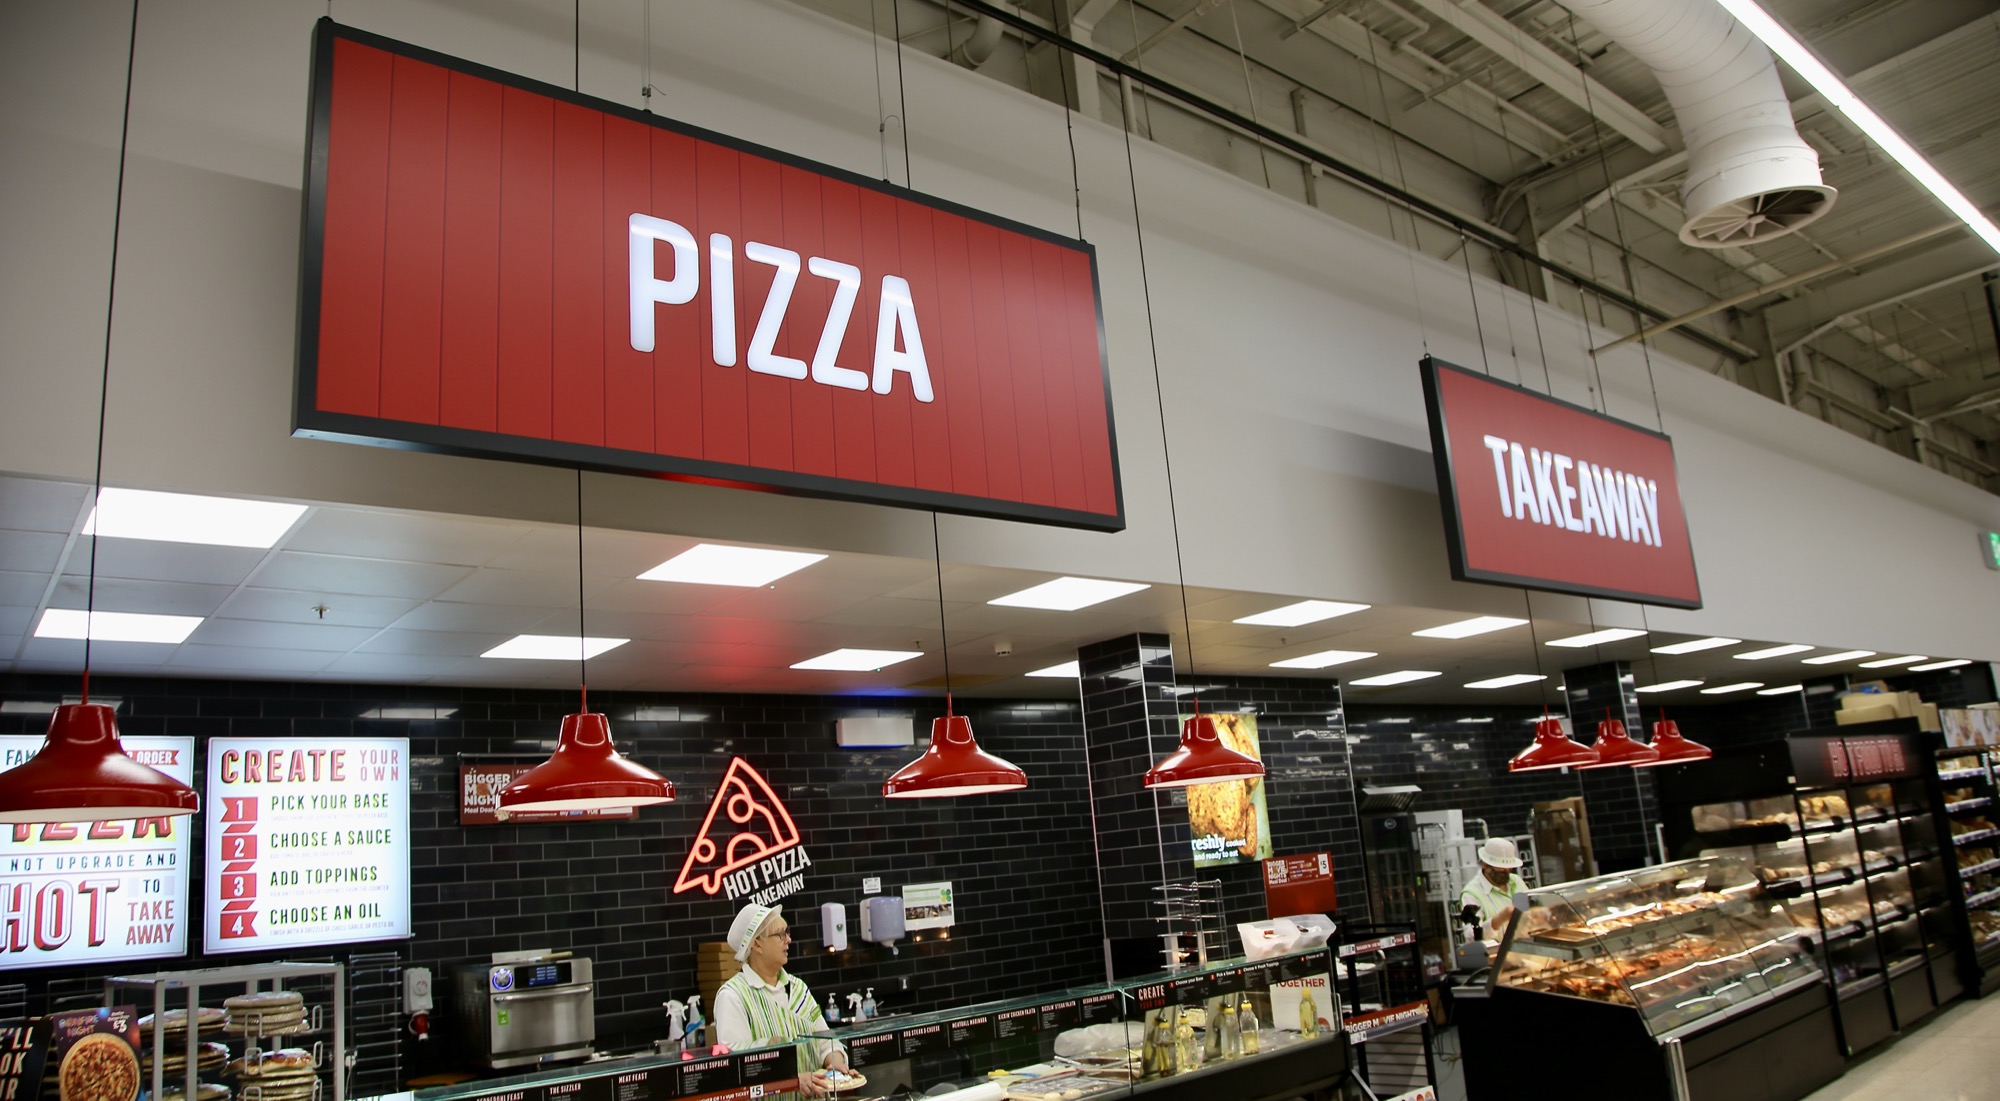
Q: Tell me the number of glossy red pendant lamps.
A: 7